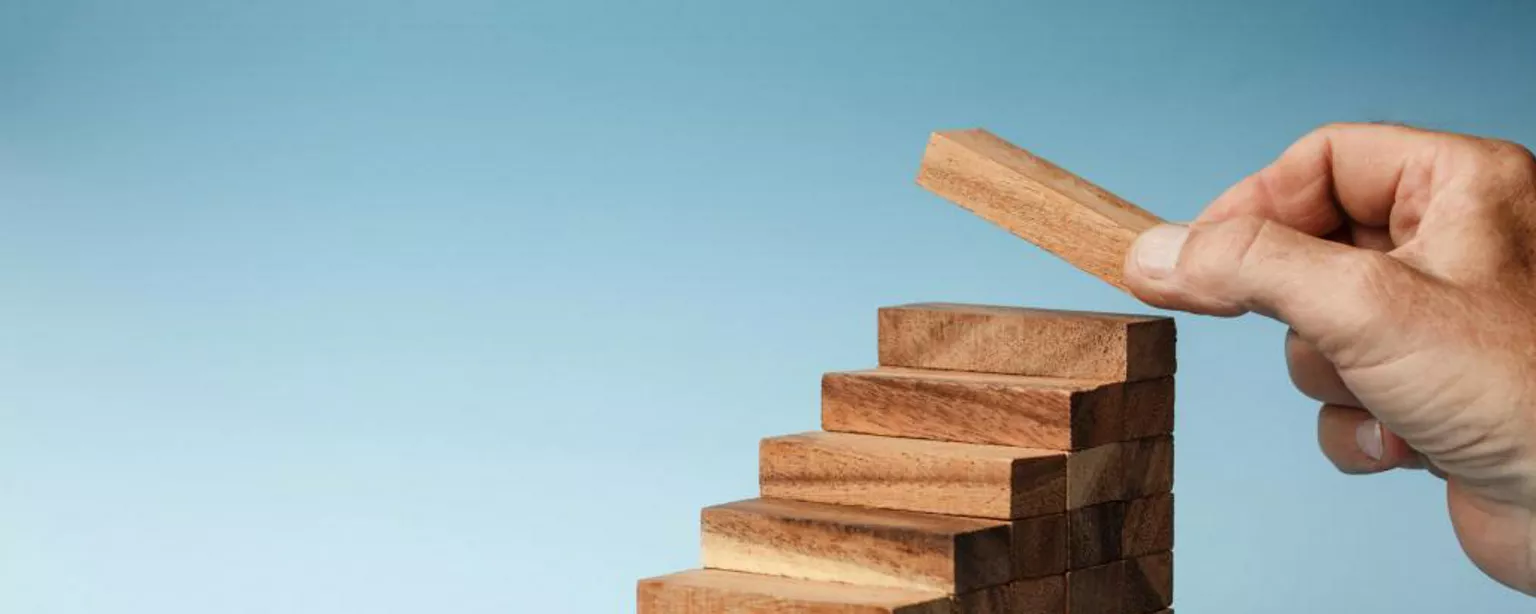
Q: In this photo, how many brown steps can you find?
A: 5